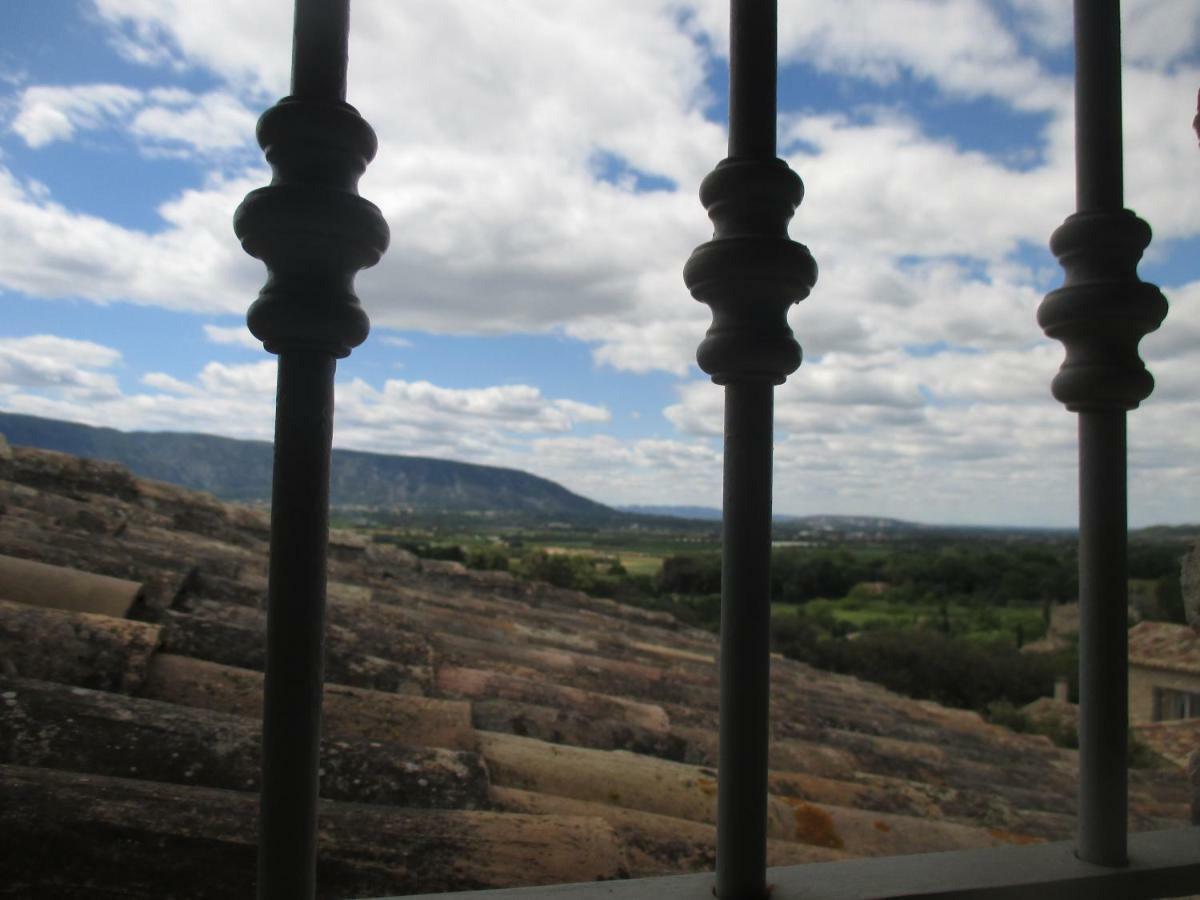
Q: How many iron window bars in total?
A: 3